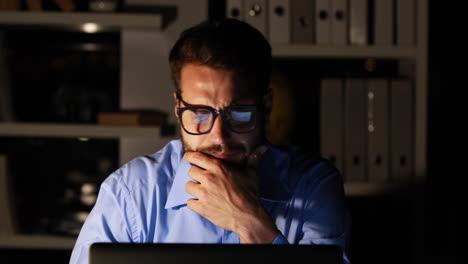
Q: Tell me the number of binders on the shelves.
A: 13